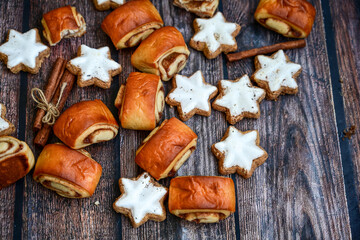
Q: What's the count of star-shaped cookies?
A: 10